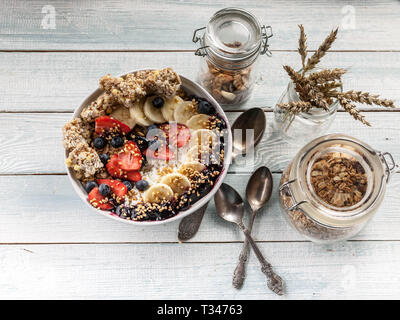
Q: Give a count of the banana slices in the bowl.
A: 11